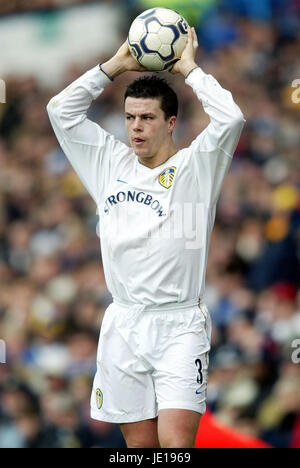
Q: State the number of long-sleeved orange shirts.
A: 0